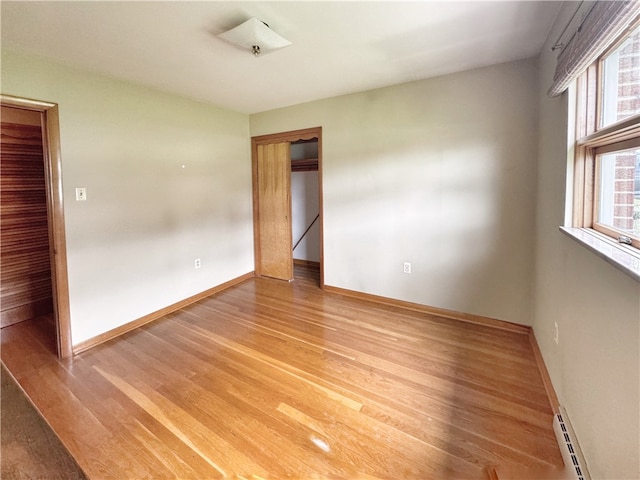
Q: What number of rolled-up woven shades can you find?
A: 1